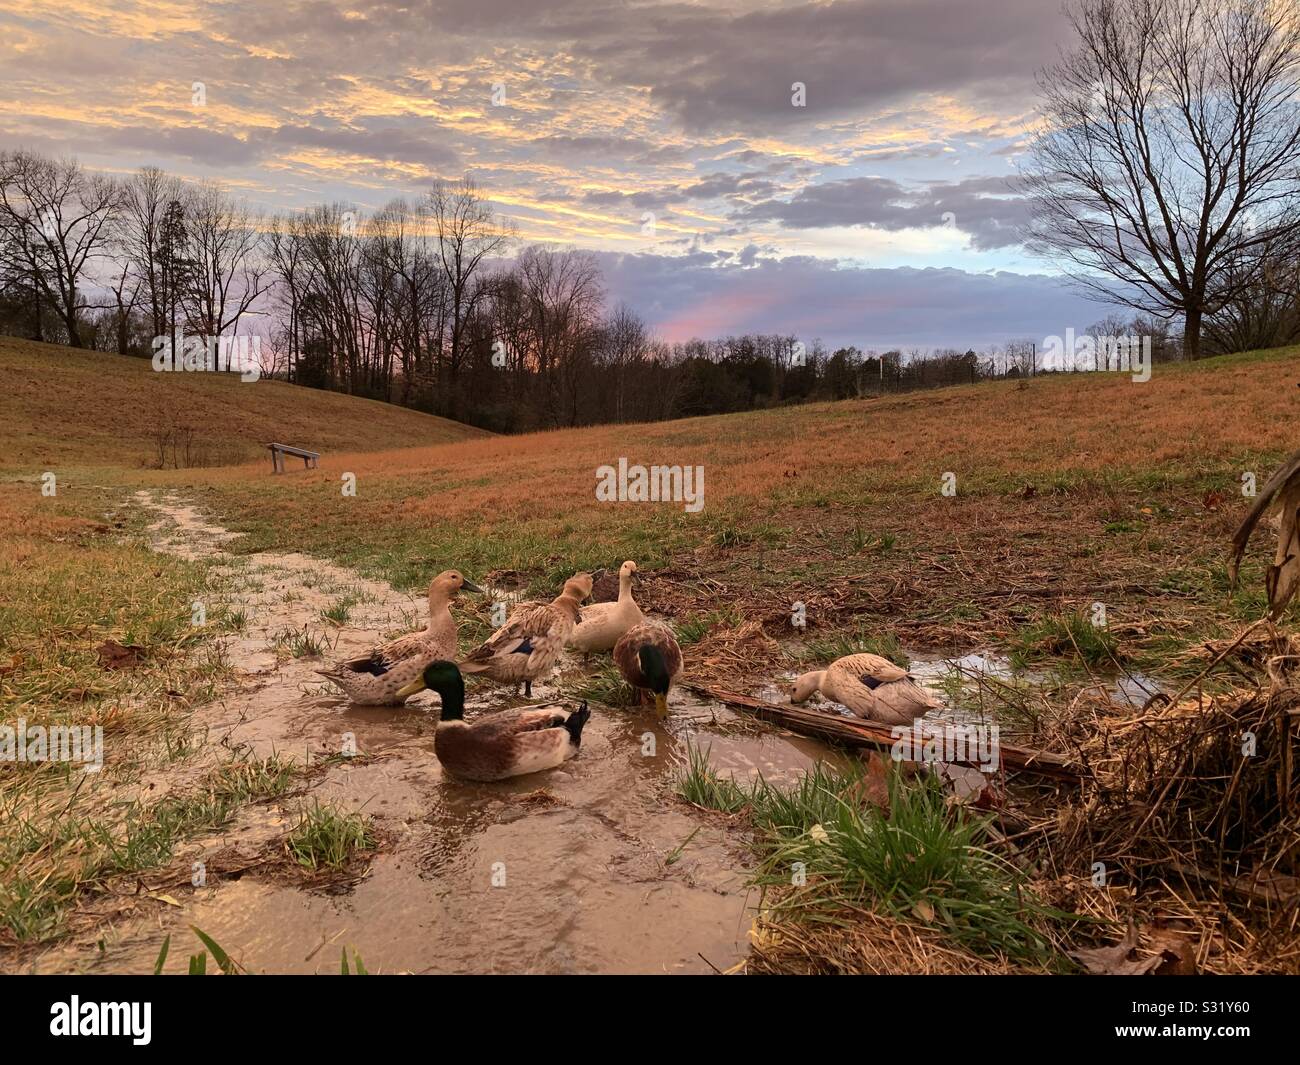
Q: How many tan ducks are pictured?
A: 4